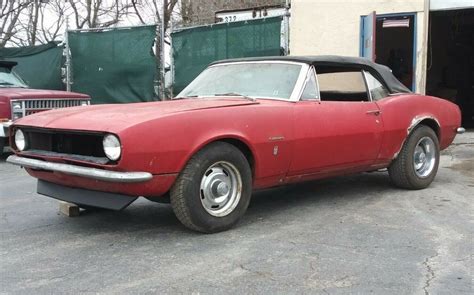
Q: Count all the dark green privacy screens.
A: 3